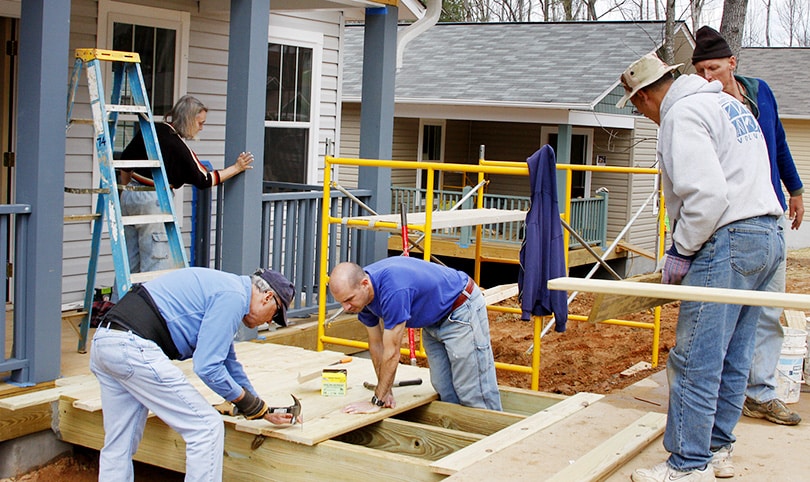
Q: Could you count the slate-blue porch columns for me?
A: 3